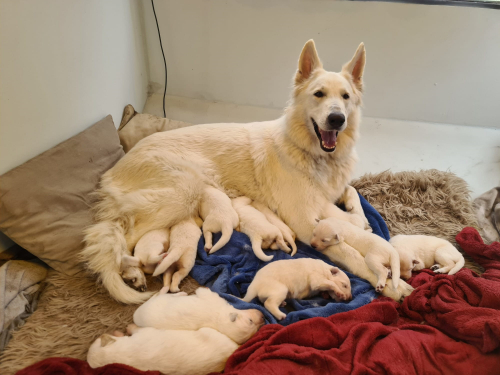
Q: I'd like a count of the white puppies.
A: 10